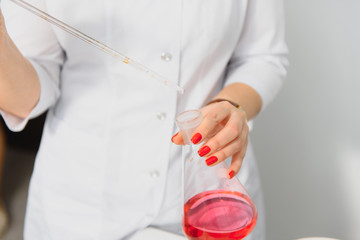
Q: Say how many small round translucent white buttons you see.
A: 3